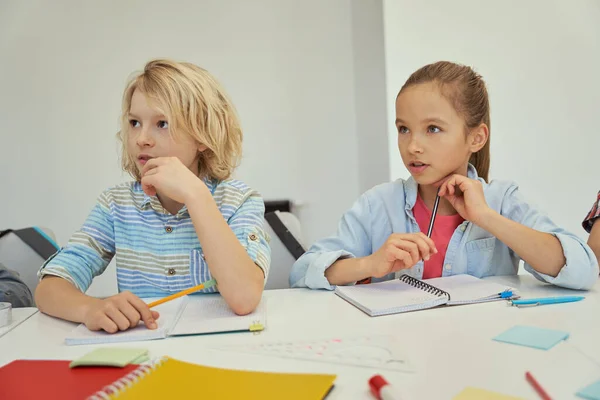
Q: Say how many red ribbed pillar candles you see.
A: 0